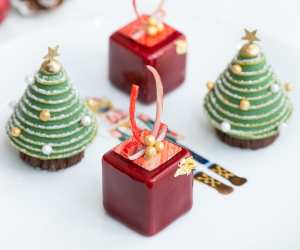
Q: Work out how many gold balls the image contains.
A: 14